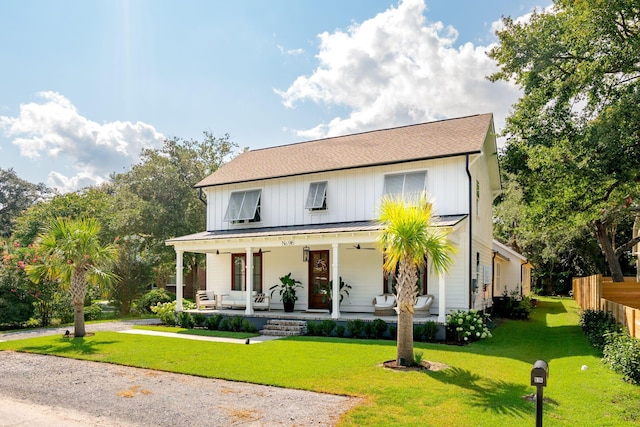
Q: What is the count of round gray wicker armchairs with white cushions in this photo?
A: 2